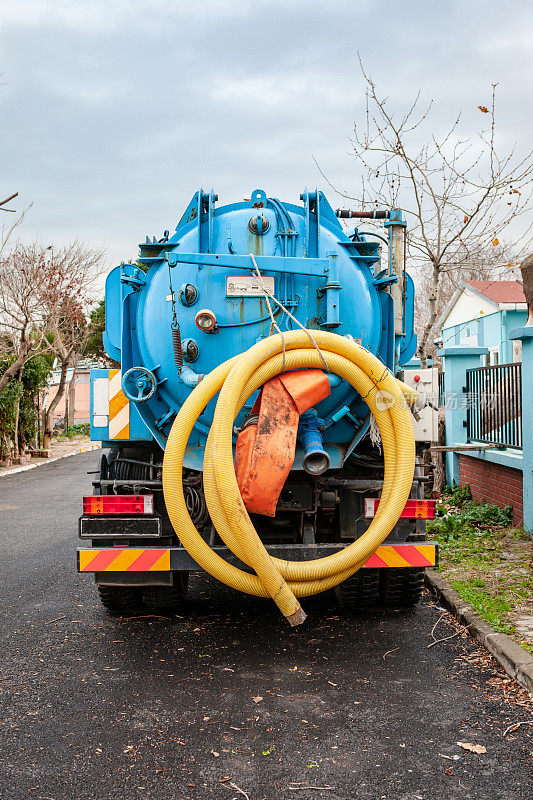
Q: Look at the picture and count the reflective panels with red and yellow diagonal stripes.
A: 2